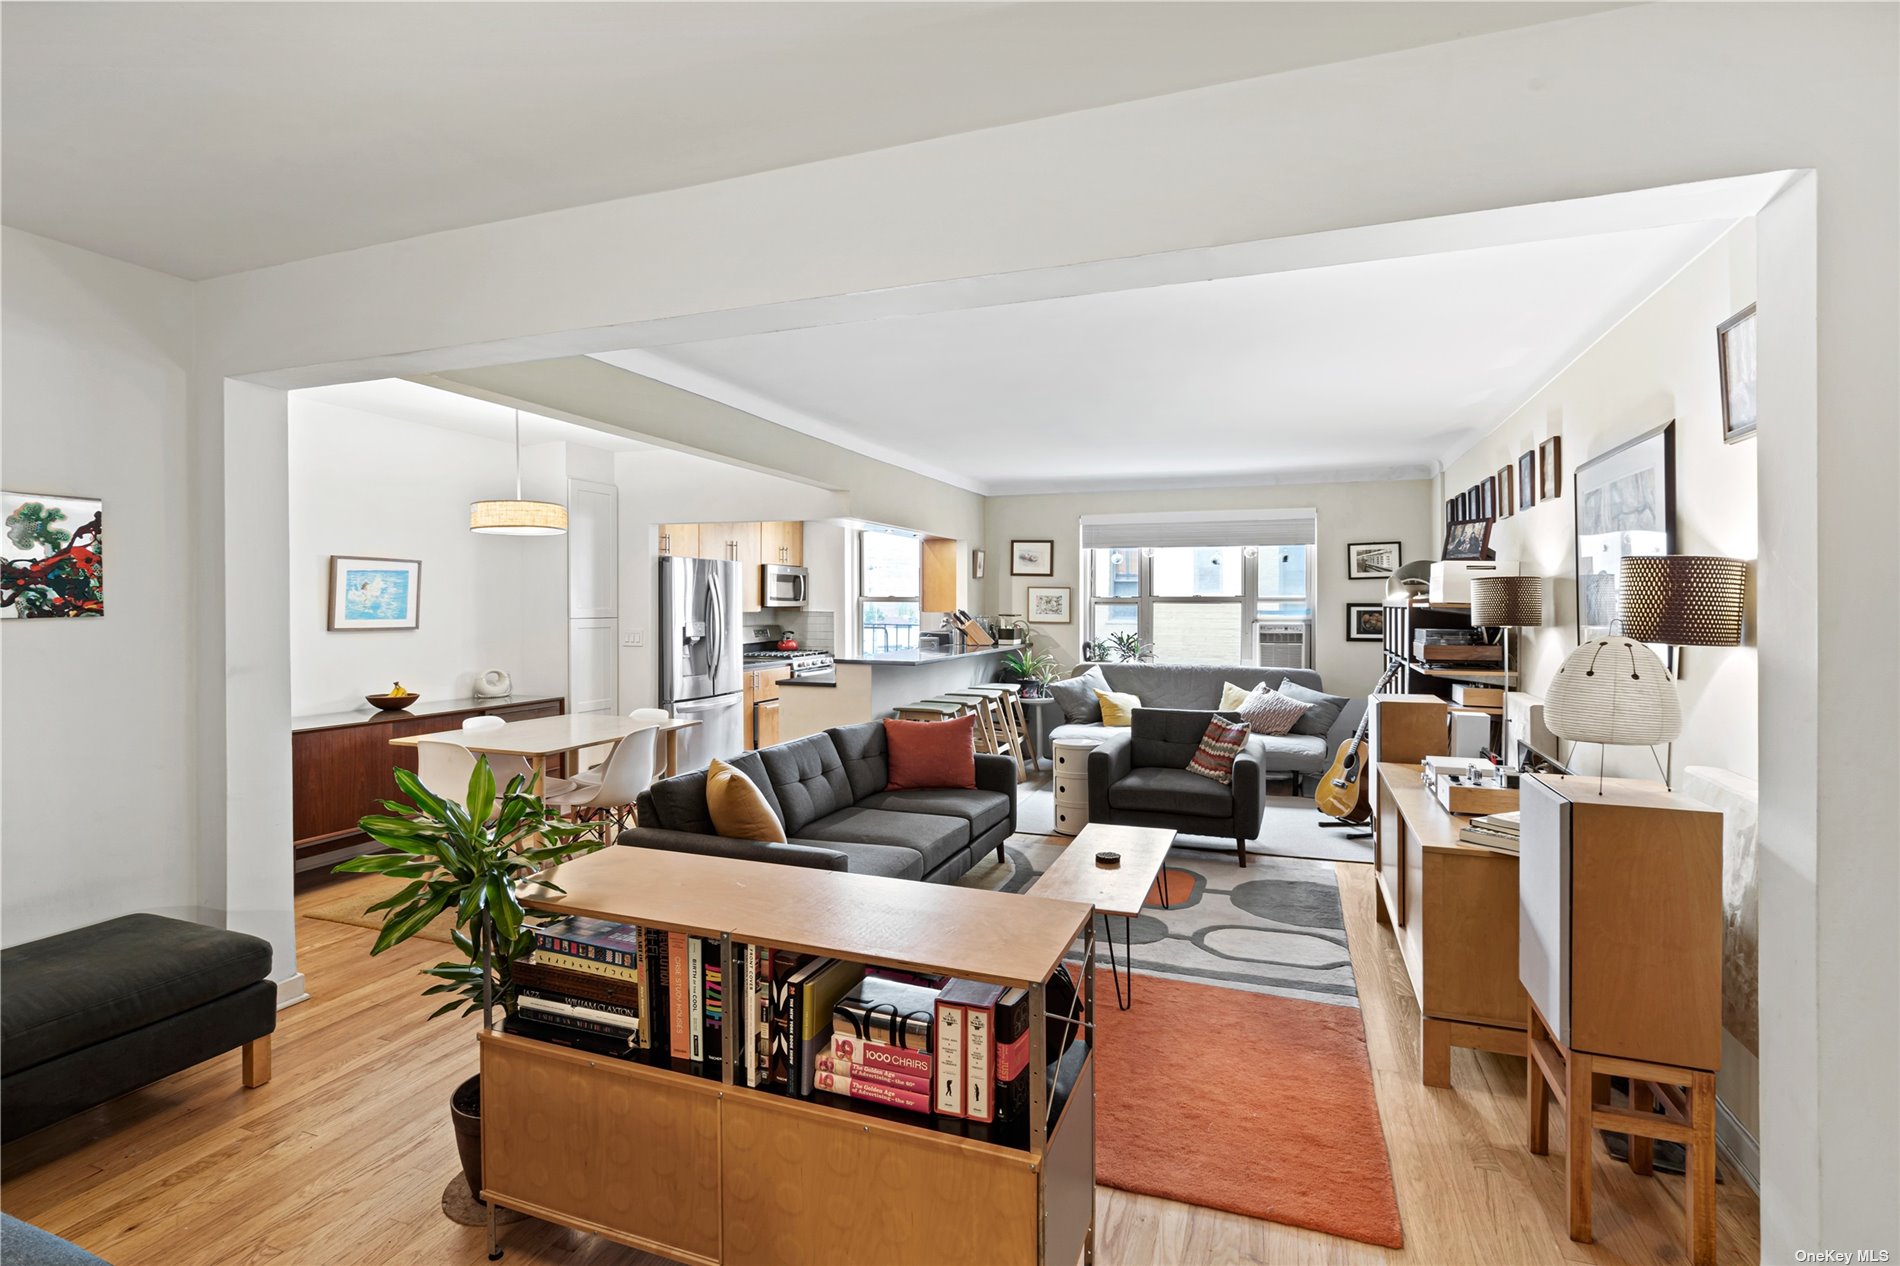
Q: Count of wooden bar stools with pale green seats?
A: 4